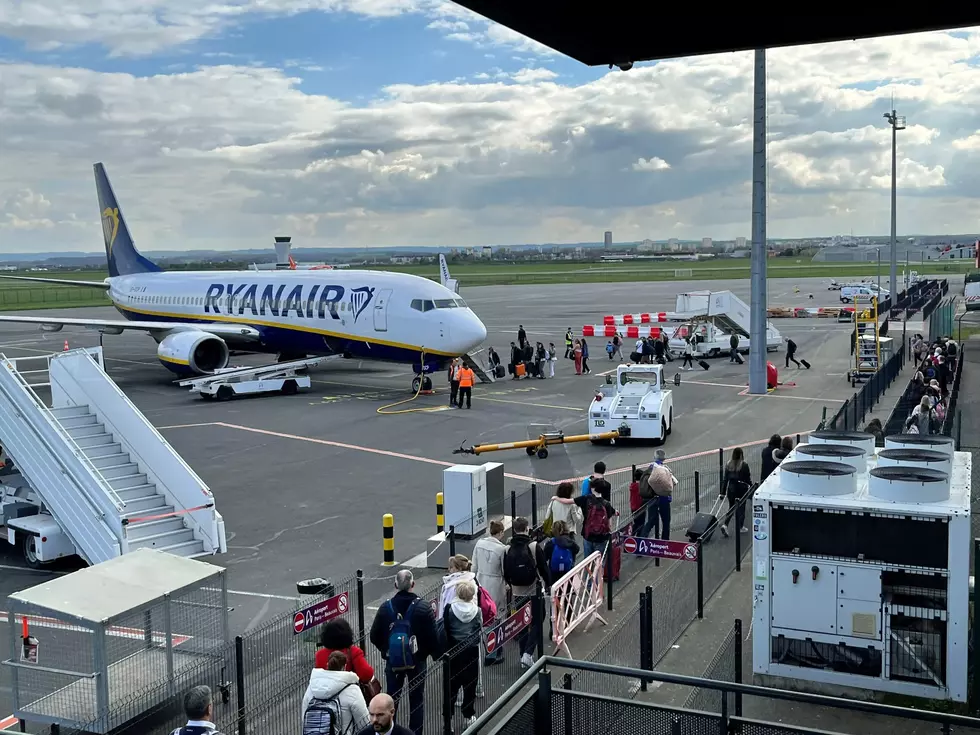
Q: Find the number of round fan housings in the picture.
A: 6